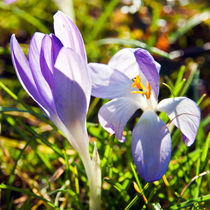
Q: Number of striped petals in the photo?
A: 0